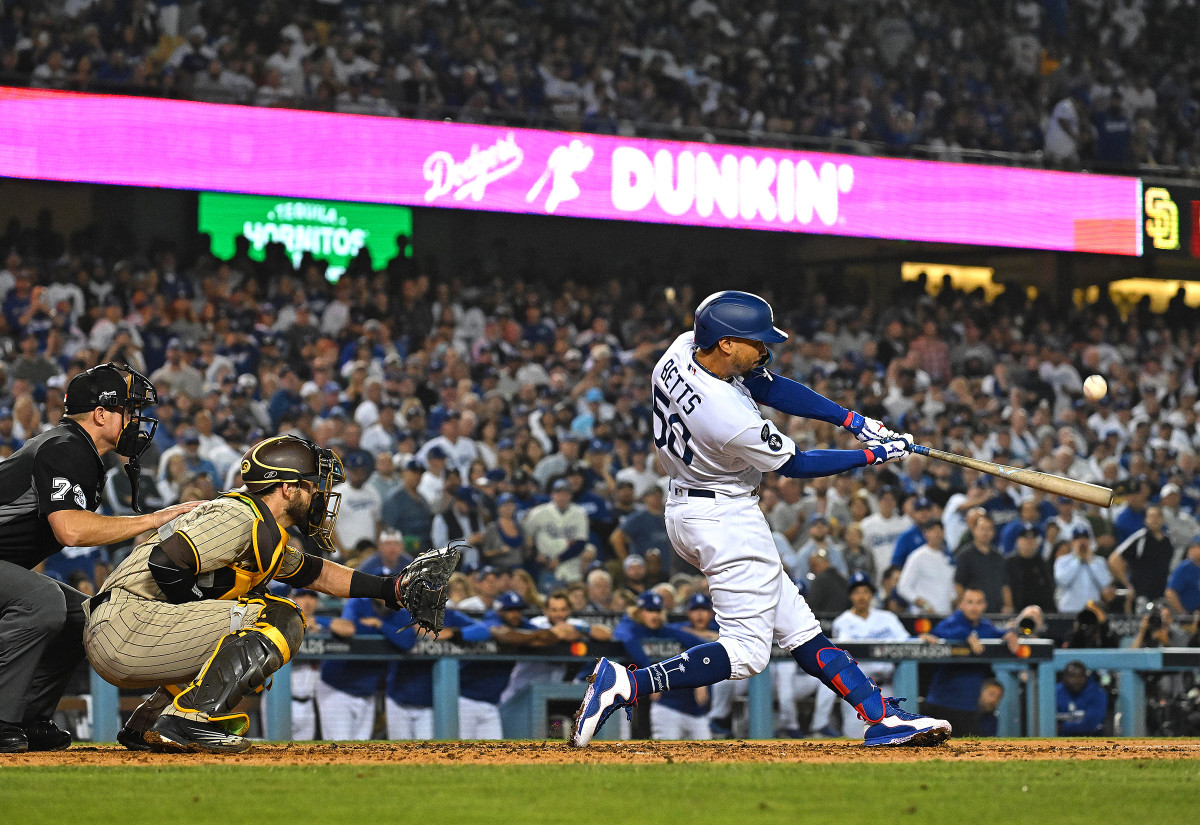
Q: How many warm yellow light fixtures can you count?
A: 2